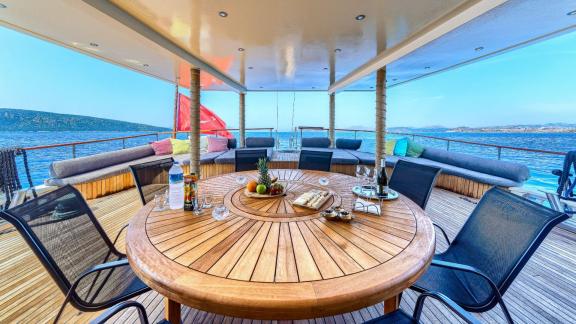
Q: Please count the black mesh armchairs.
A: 8